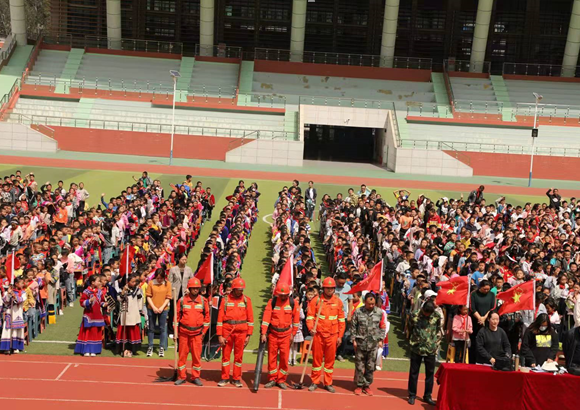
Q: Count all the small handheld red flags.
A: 7